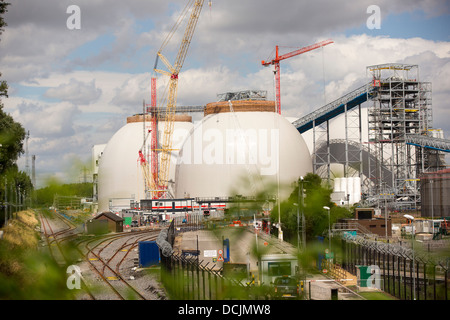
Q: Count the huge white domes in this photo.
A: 2